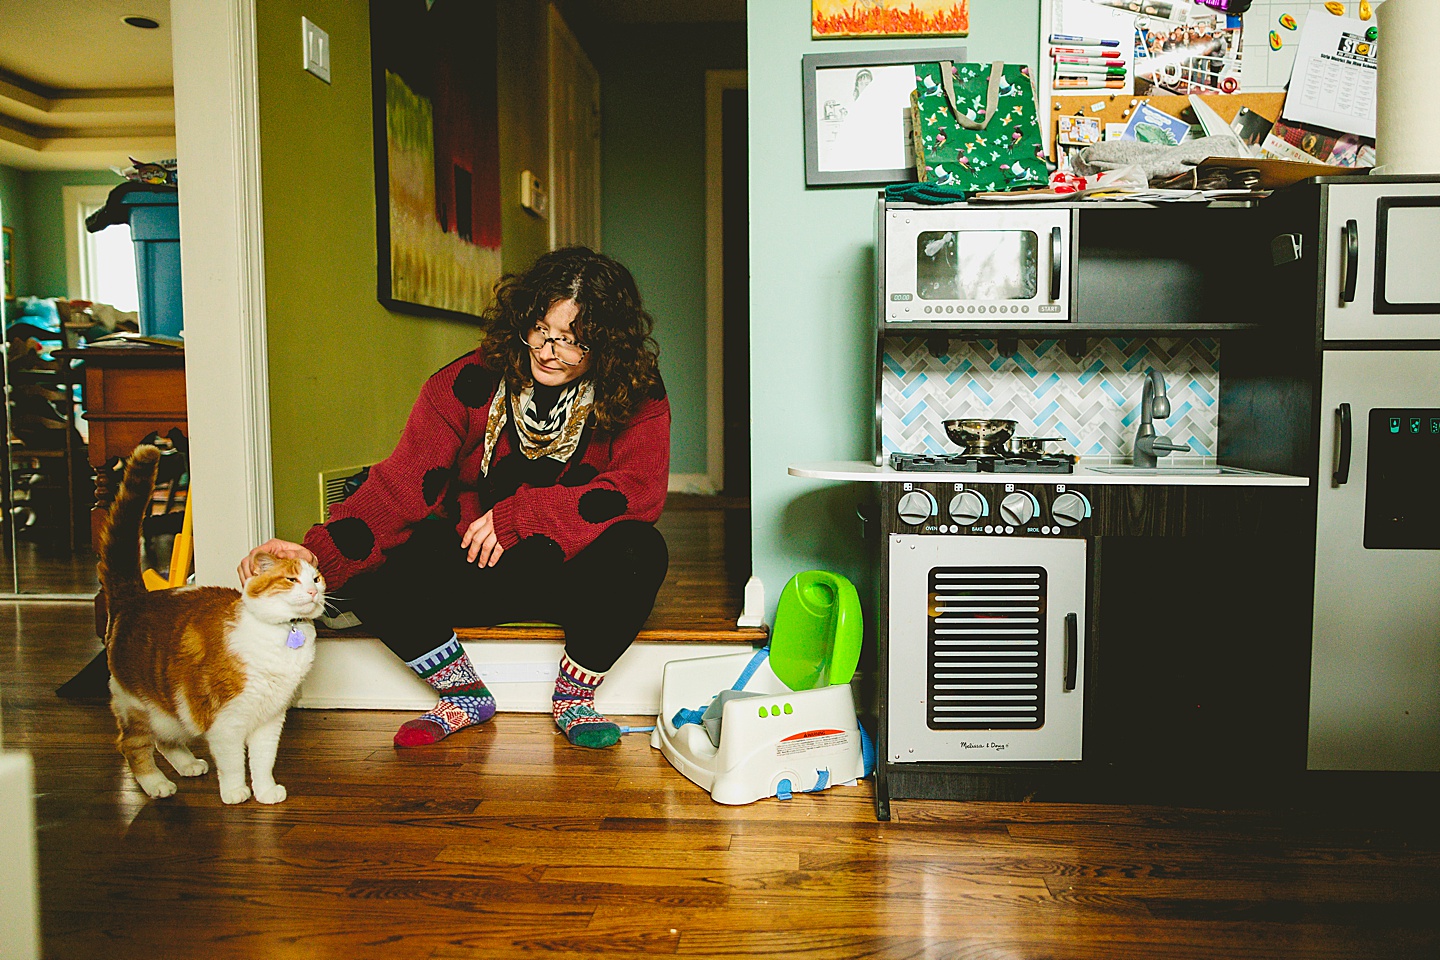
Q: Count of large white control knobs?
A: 4